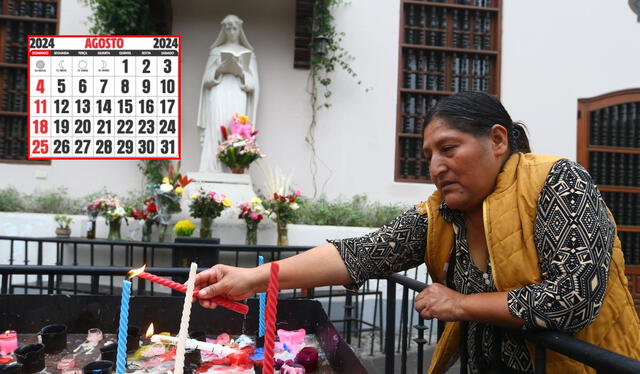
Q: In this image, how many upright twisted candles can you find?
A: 4